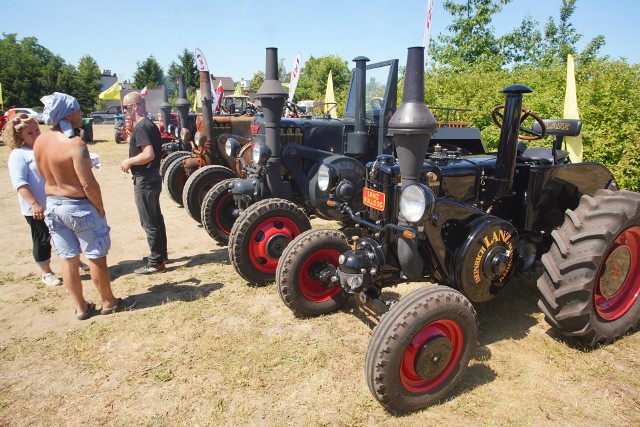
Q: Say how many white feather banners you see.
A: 3